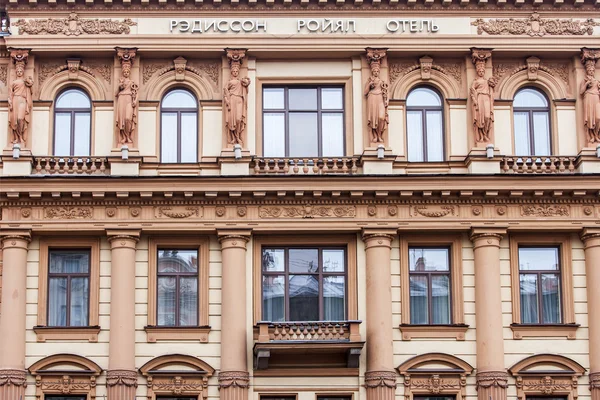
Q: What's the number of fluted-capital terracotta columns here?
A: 6